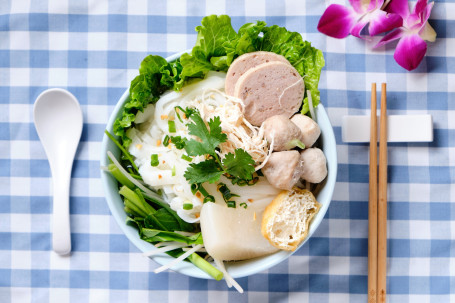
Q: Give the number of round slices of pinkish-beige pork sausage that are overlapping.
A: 2